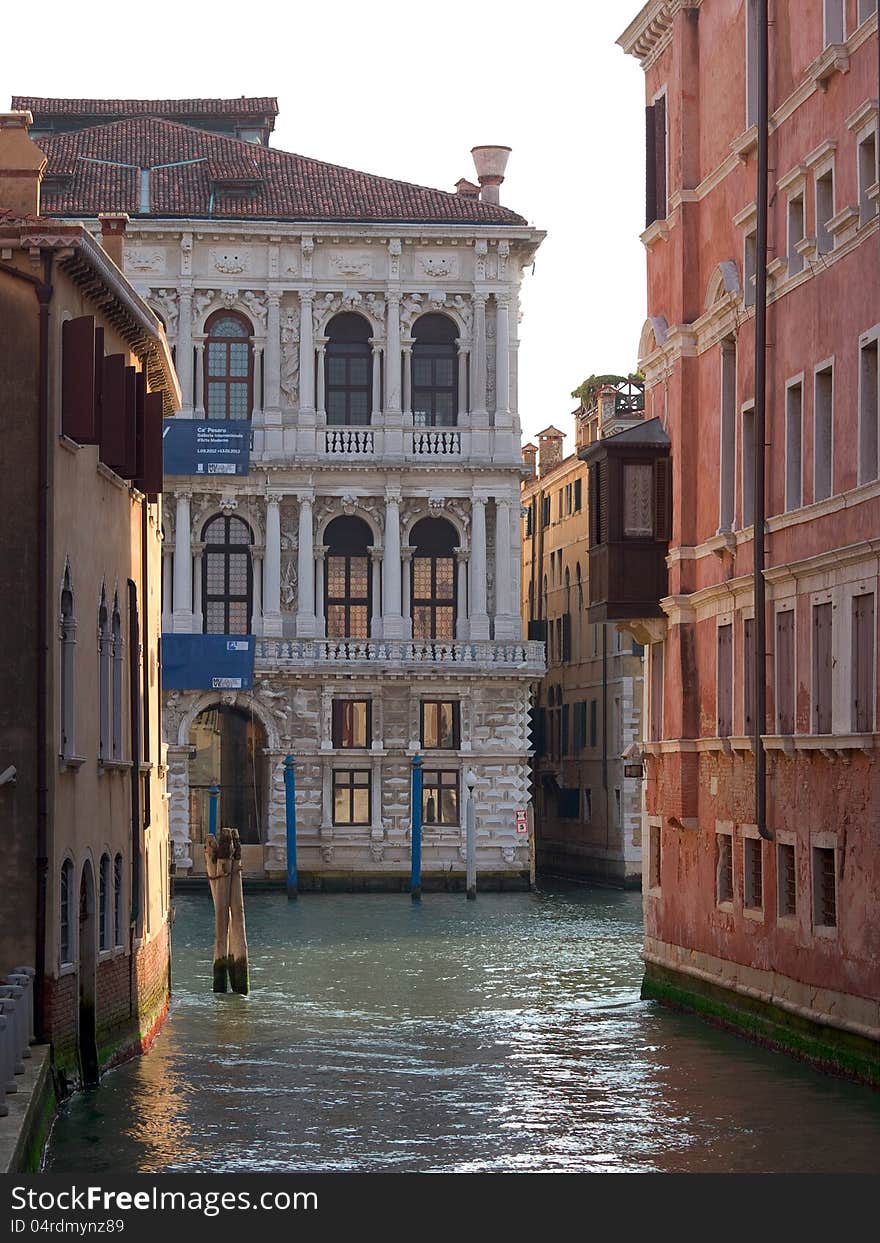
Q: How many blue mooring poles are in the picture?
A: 3